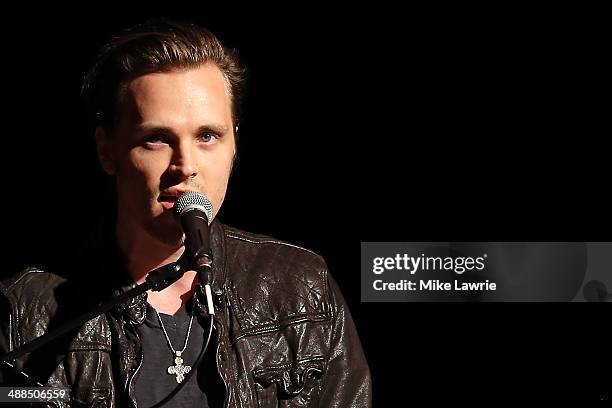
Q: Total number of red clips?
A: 0